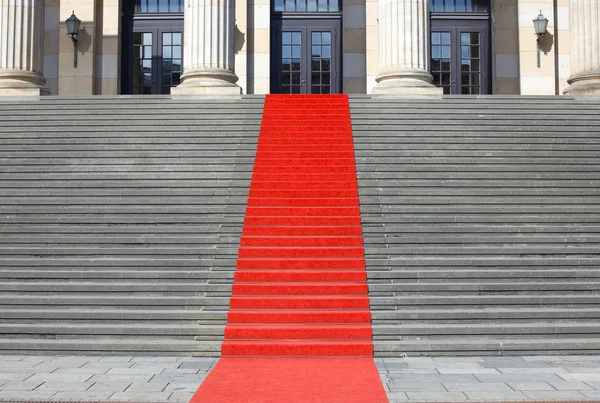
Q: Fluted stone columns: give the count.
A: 4